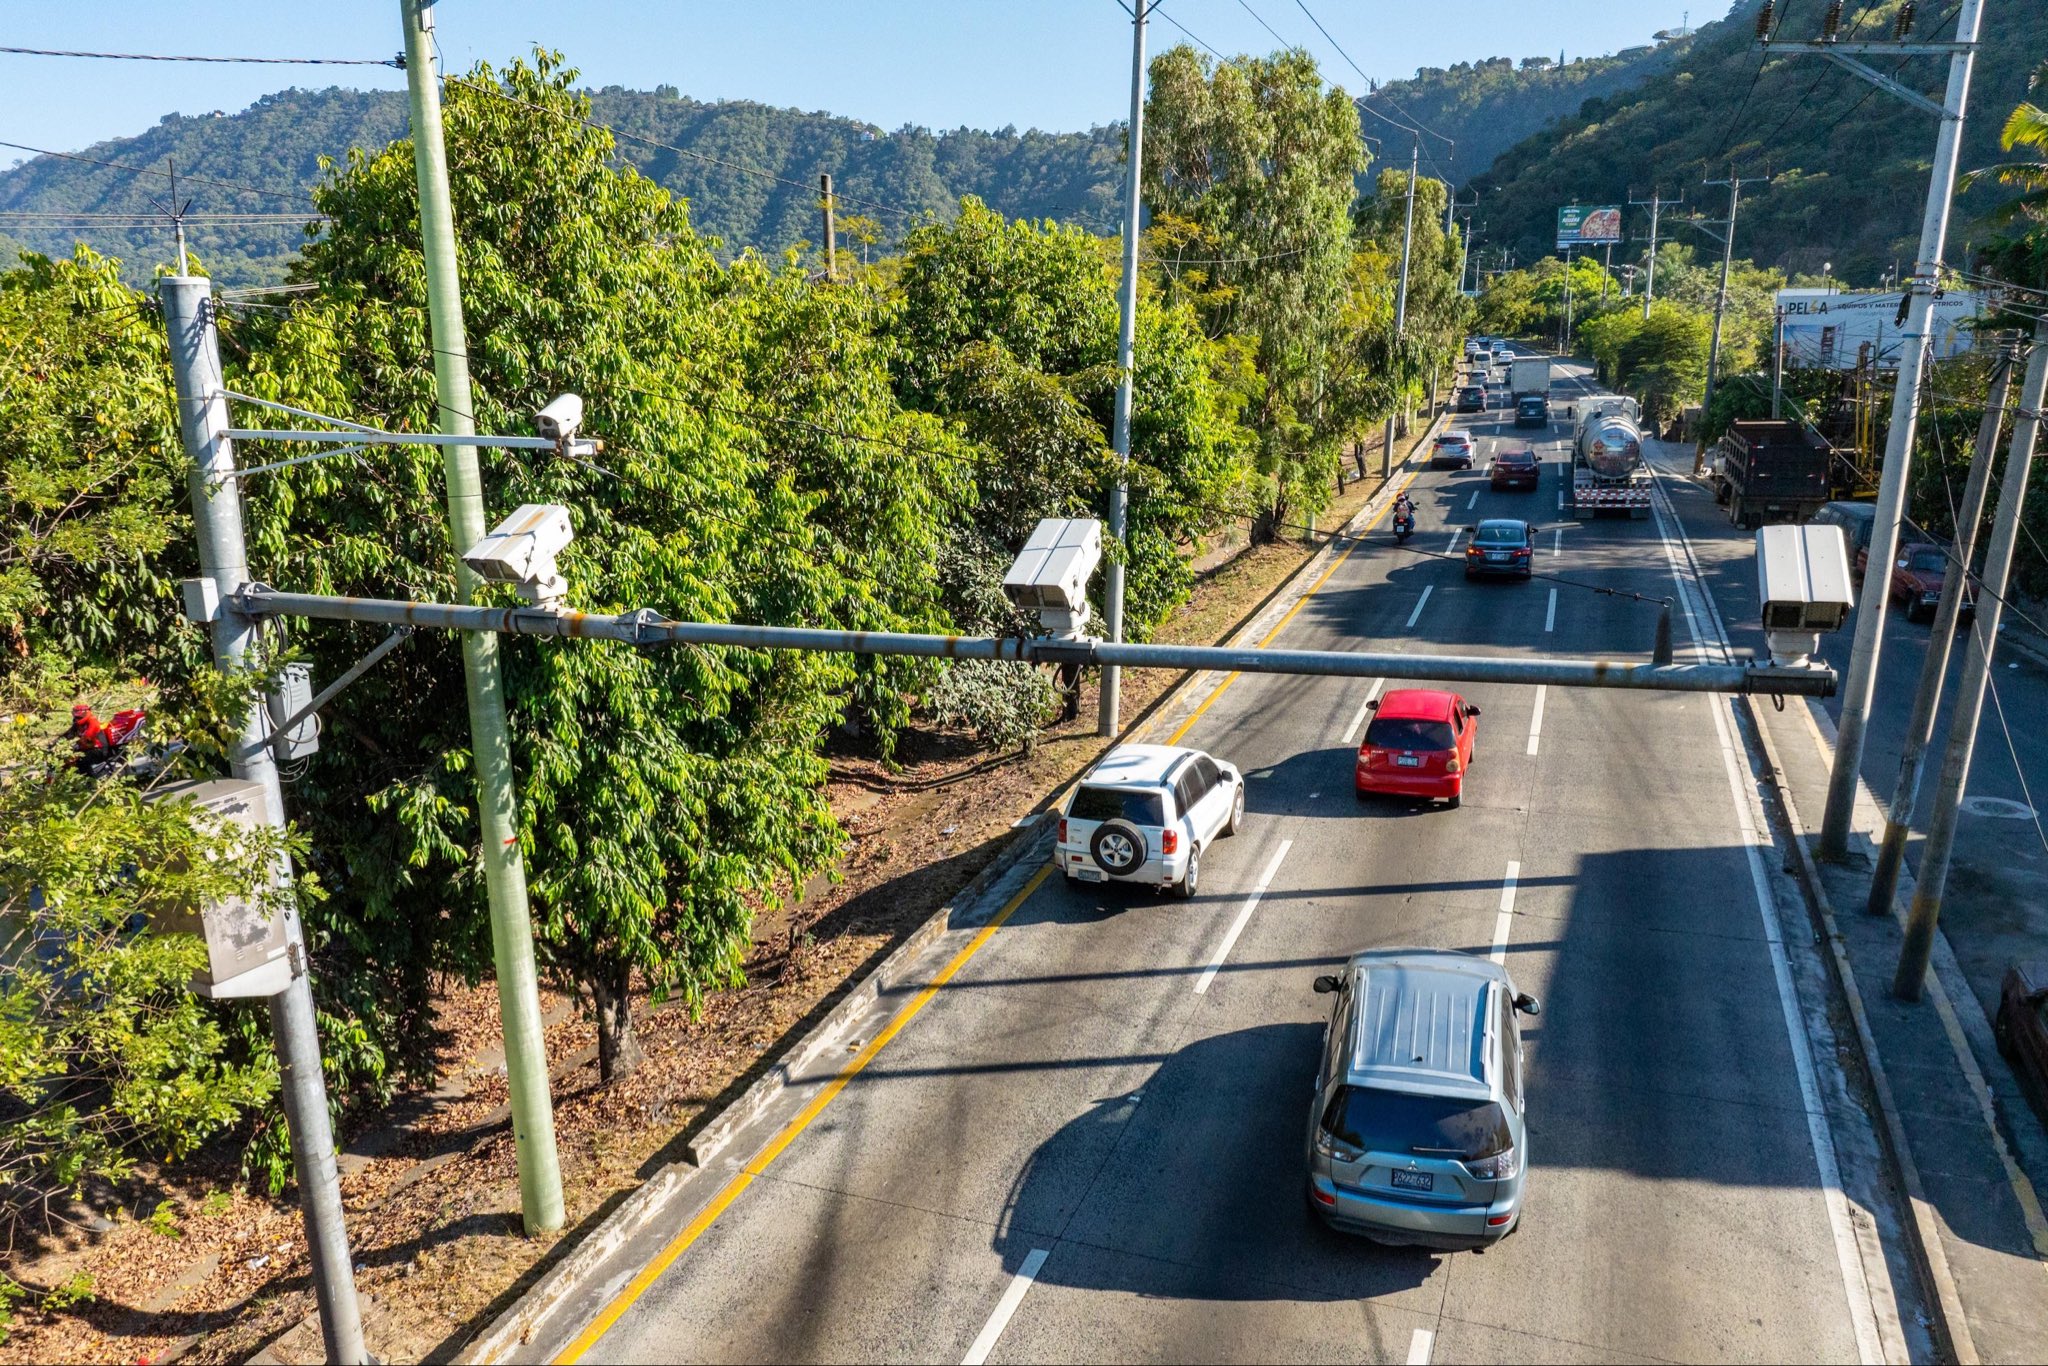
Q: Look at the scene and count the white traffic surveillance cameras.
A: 4